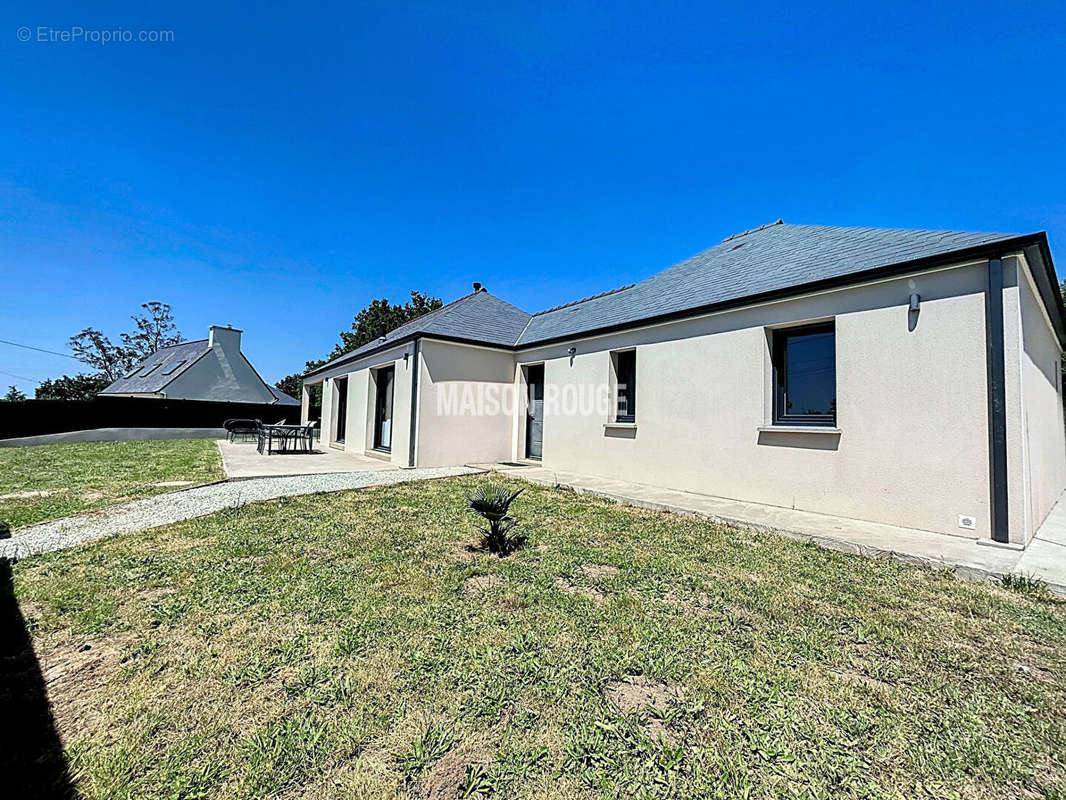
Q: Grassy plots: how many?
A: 2